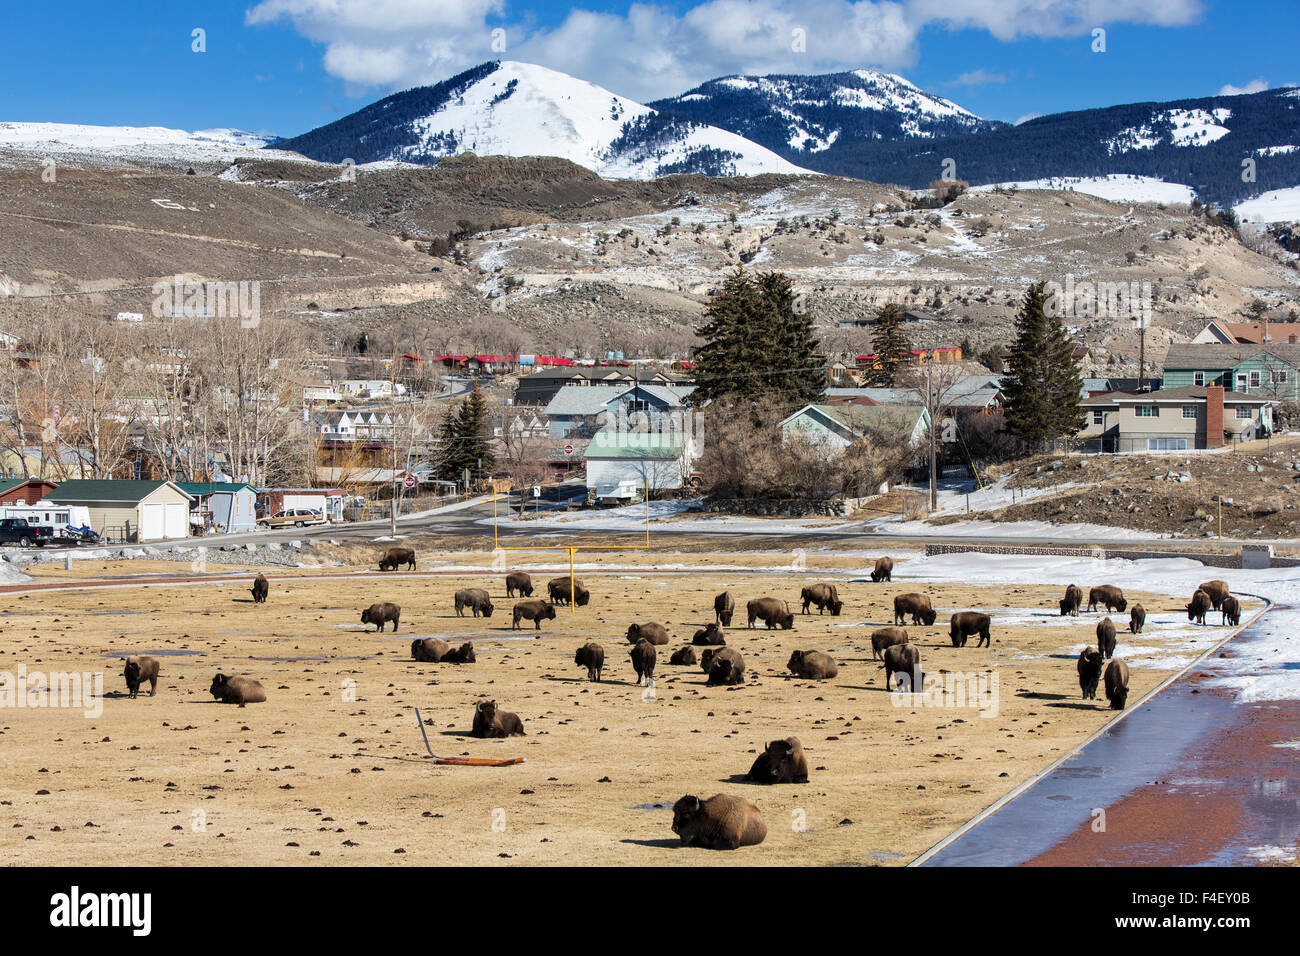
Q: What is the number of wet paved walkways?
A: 1